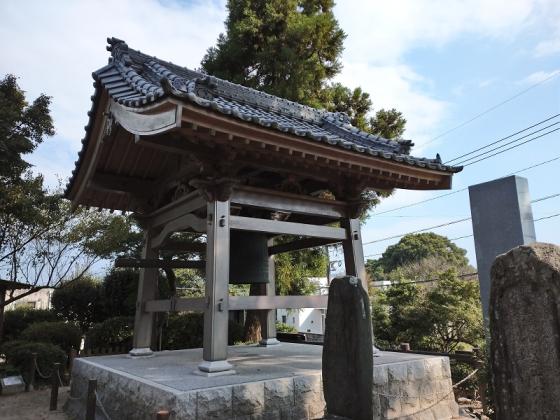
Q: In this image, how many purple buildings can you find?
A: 0